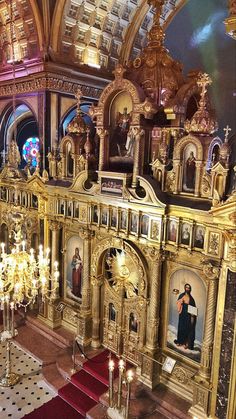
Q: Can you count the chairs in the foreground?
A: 0